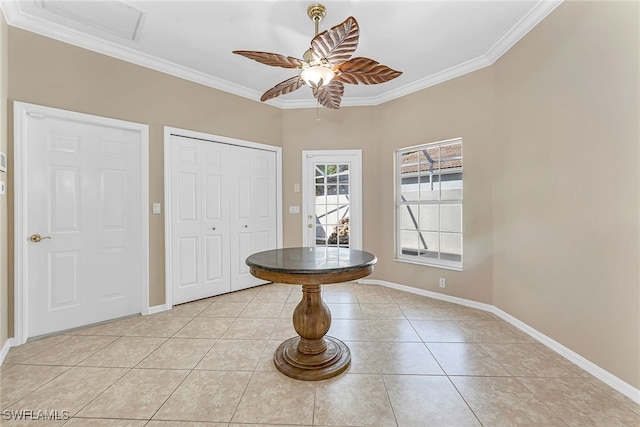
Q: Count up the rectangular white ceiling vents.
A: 1